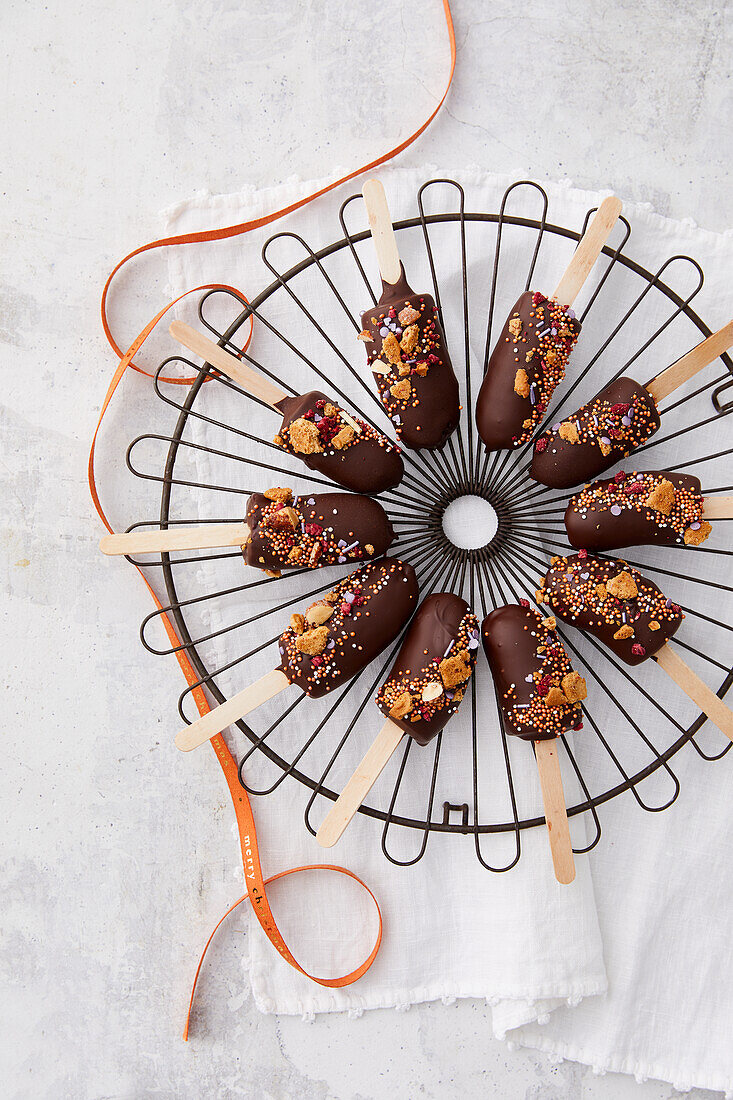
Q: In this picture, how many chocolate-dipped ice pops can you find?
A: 10